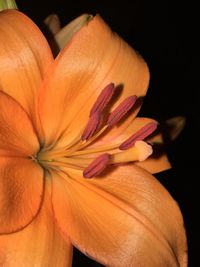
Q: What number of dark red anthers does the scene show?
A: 5